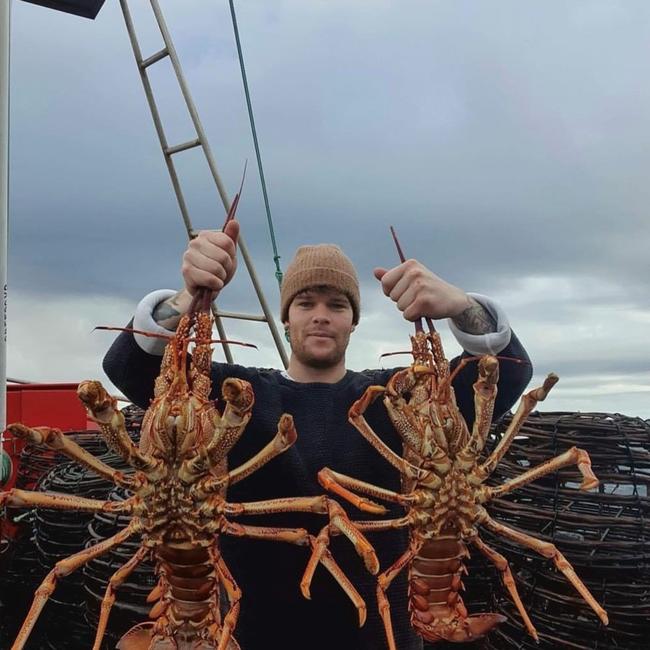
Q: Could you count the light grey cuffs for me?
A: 2